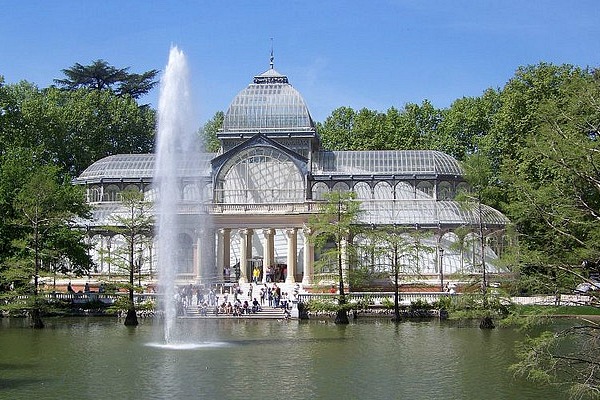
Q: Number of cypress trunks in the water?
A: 5